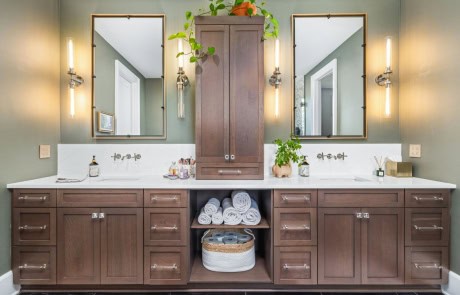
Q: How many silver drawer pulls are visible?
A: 13